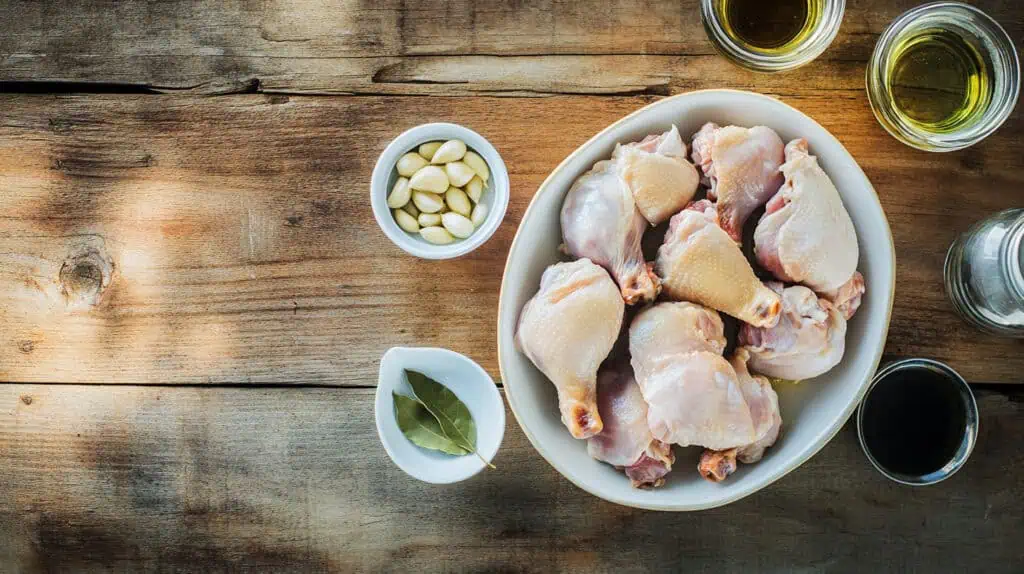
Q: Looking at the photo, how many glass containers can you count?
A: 4